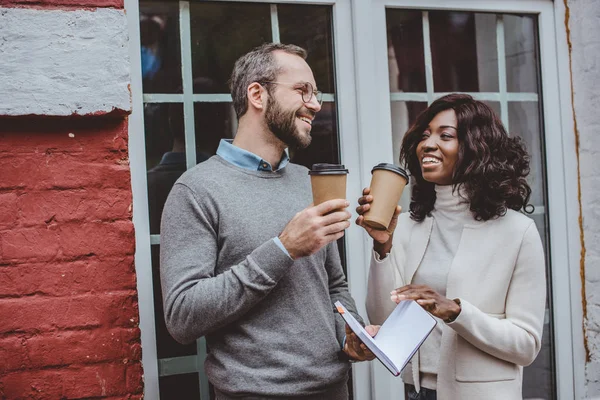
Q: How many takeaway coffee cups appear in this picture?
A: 2